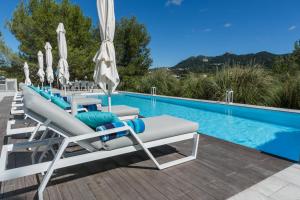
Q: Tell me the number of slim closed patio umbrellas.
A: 5